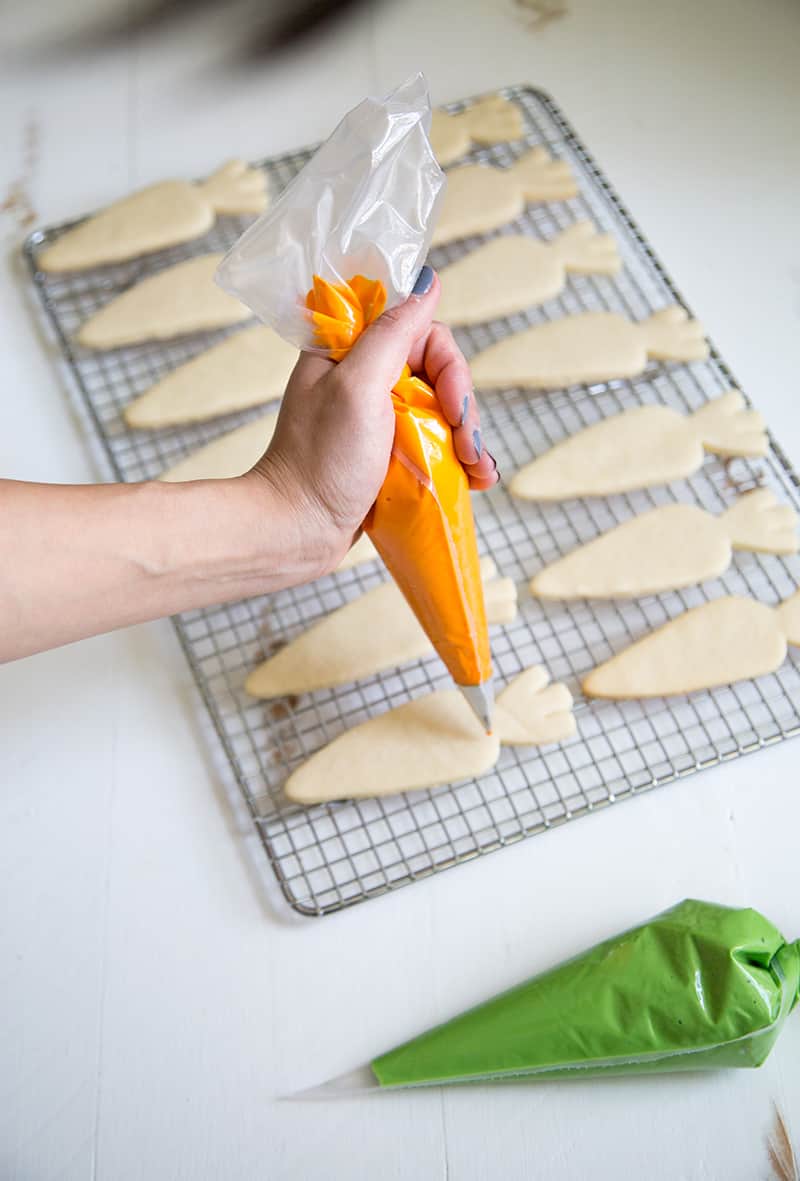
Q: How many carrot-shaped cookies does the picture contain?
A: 14